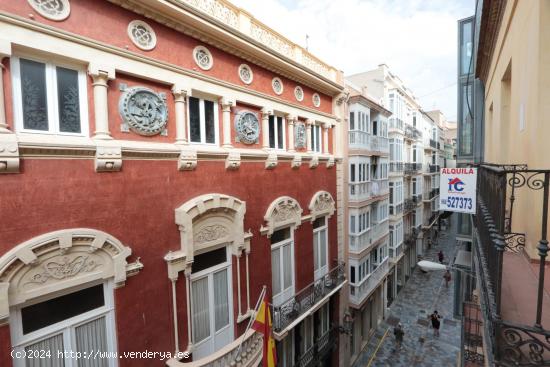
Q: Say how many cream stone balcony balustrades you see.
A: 1